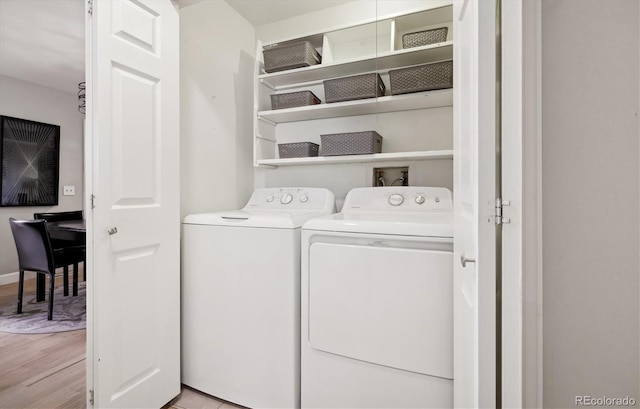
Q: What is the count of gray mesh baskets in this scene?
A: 7